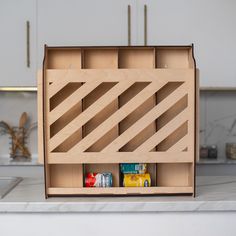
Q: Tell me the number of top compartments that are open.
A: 4